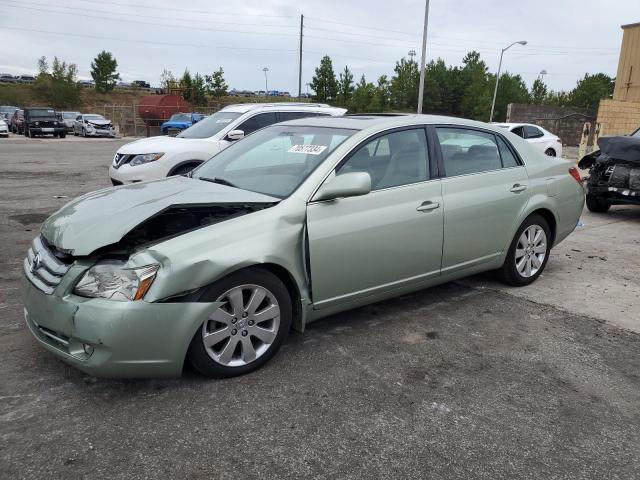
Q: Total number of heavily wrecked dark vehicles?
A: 1